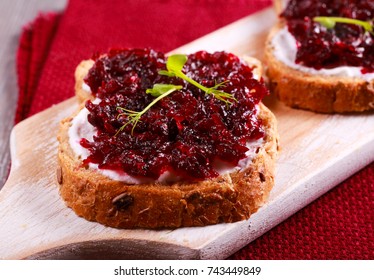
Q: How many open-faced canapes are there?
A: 2